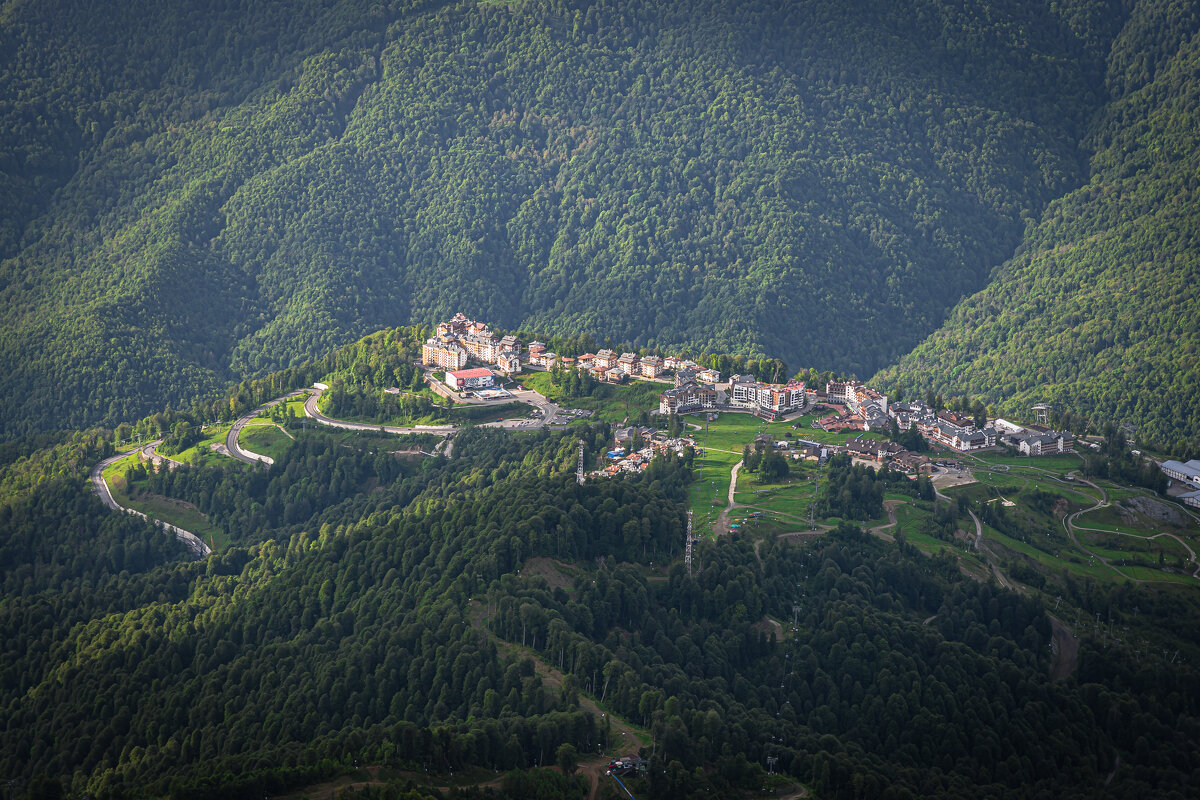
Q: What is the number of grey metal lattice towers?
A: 2